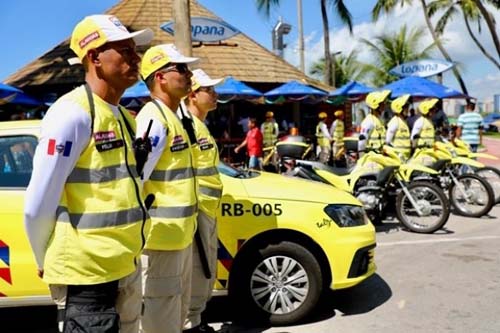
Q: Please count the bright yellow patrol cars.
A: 1